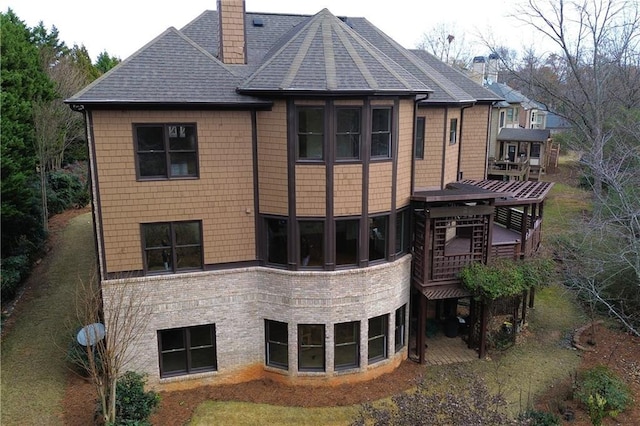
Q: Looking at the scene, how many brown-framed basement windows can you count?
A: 6